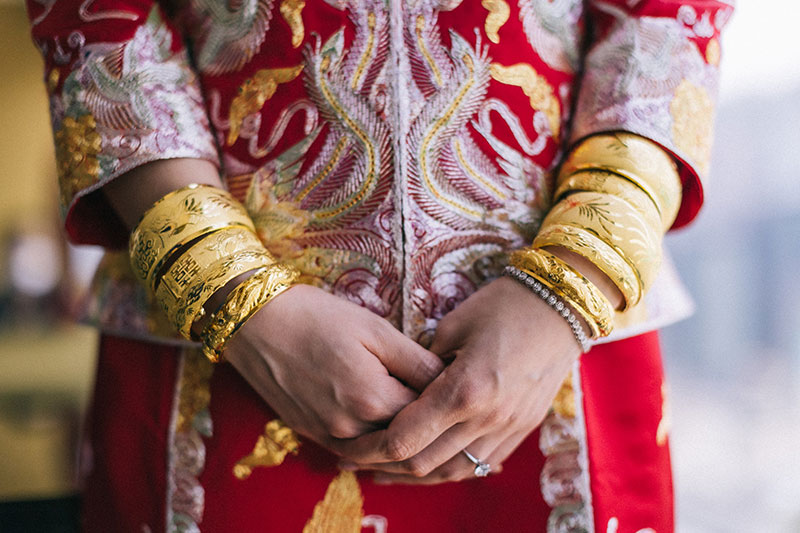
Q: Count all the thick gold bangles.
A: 8